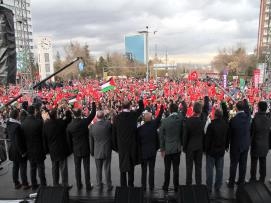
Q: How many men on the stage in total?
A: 12